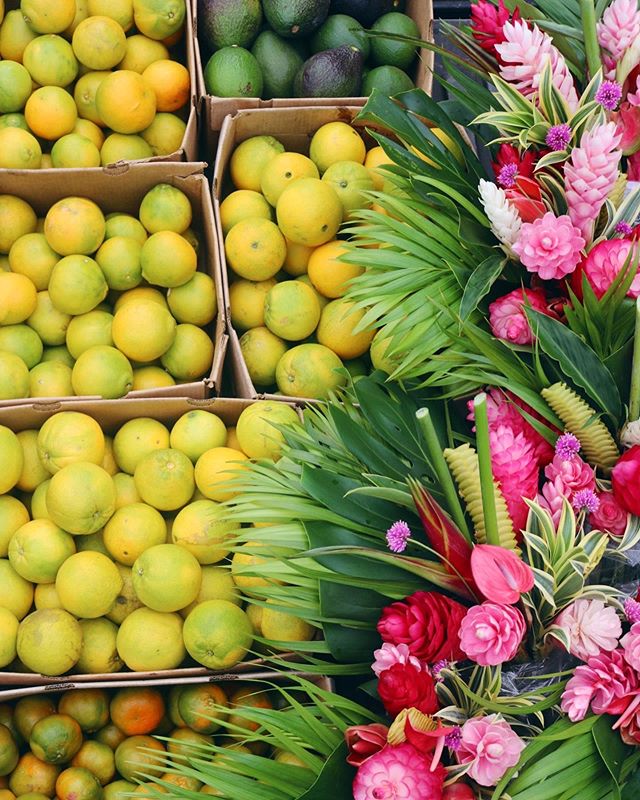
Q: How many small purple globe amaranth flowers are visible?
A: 10